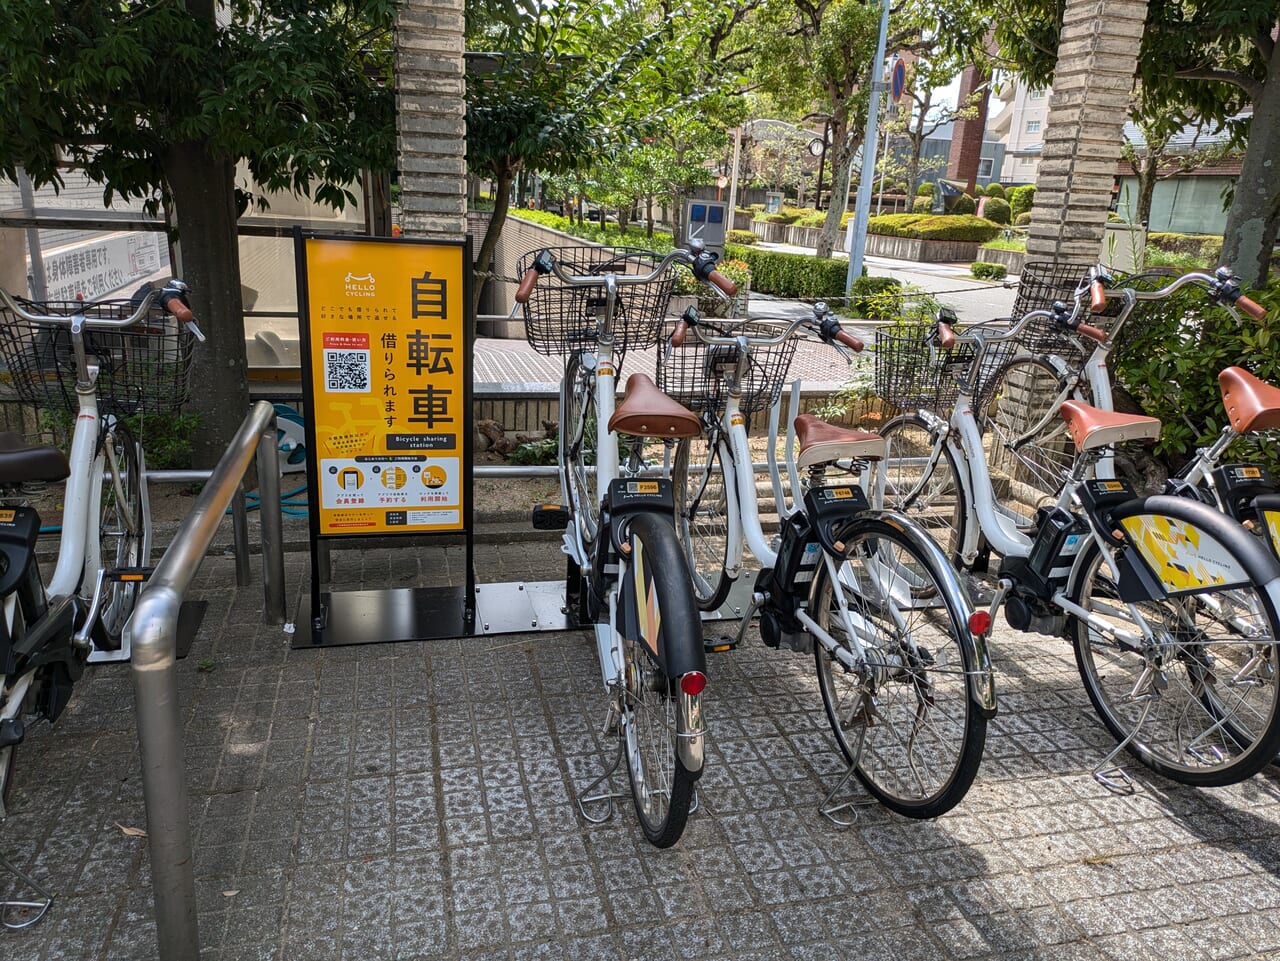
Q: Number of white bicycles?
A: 5